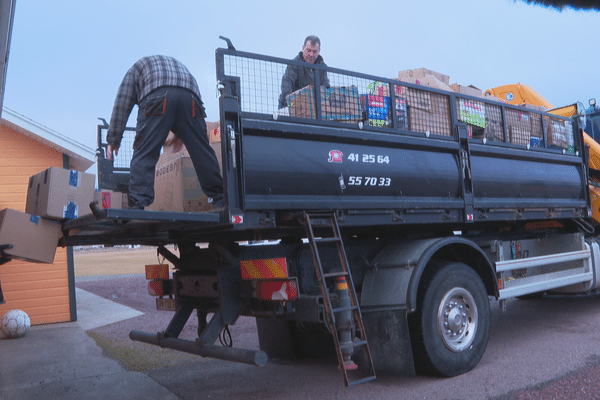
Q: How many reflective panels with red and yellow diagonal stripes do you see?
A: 2